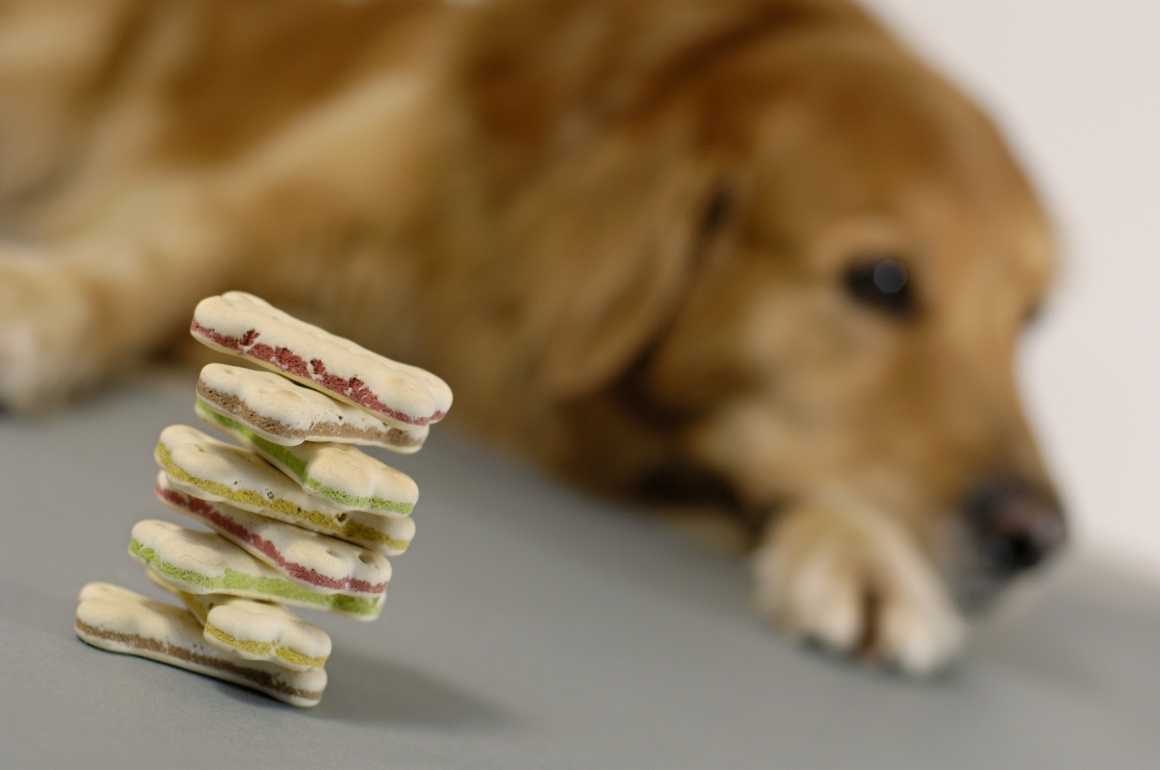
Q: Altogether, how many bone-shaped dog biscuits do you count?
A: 8